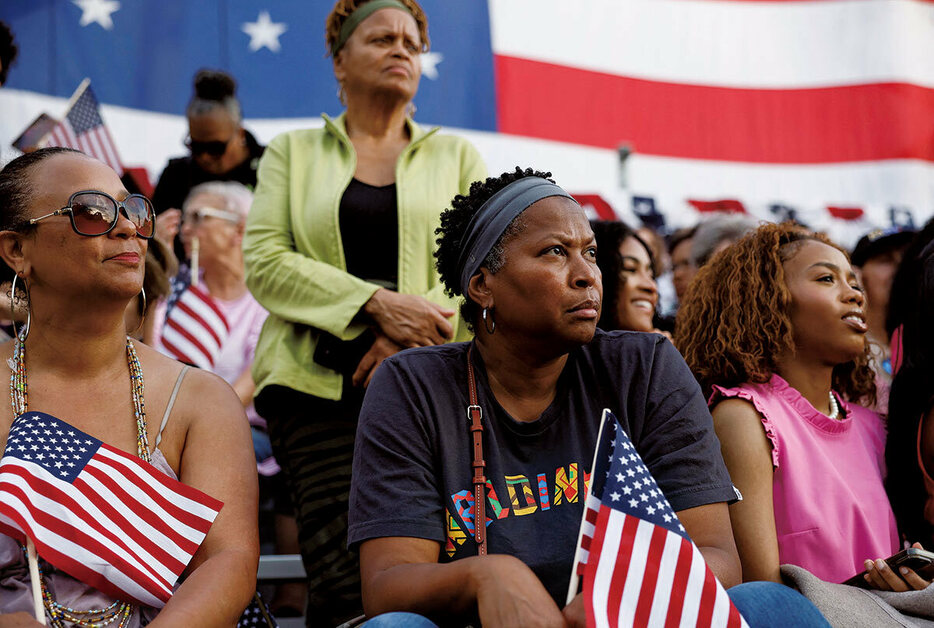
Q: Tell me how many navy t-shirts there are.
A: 1